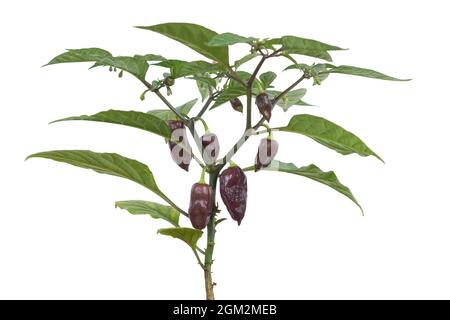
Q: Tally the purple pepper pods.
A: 7